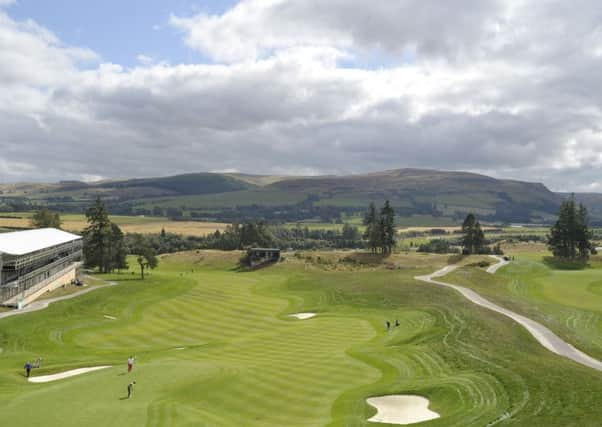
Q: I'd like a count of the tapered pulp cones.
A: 0